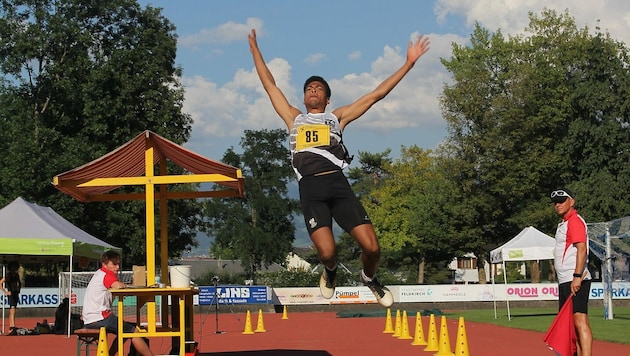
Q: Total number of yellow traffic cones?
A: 11